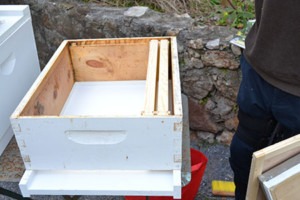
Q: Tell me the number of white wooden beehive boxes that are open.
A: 1